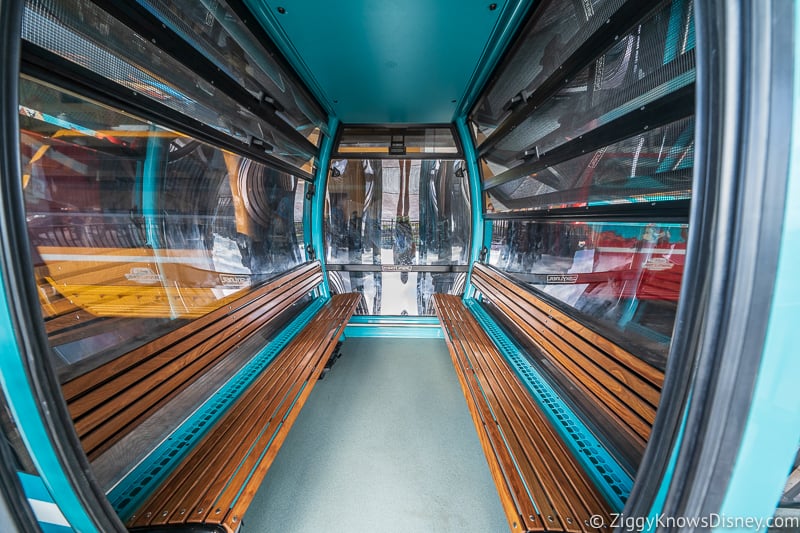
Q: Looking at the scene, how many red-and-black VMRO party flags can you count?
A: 0